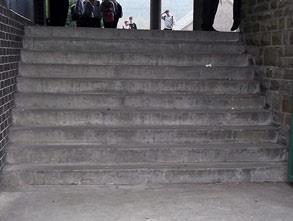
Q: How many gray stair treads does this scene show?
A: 10